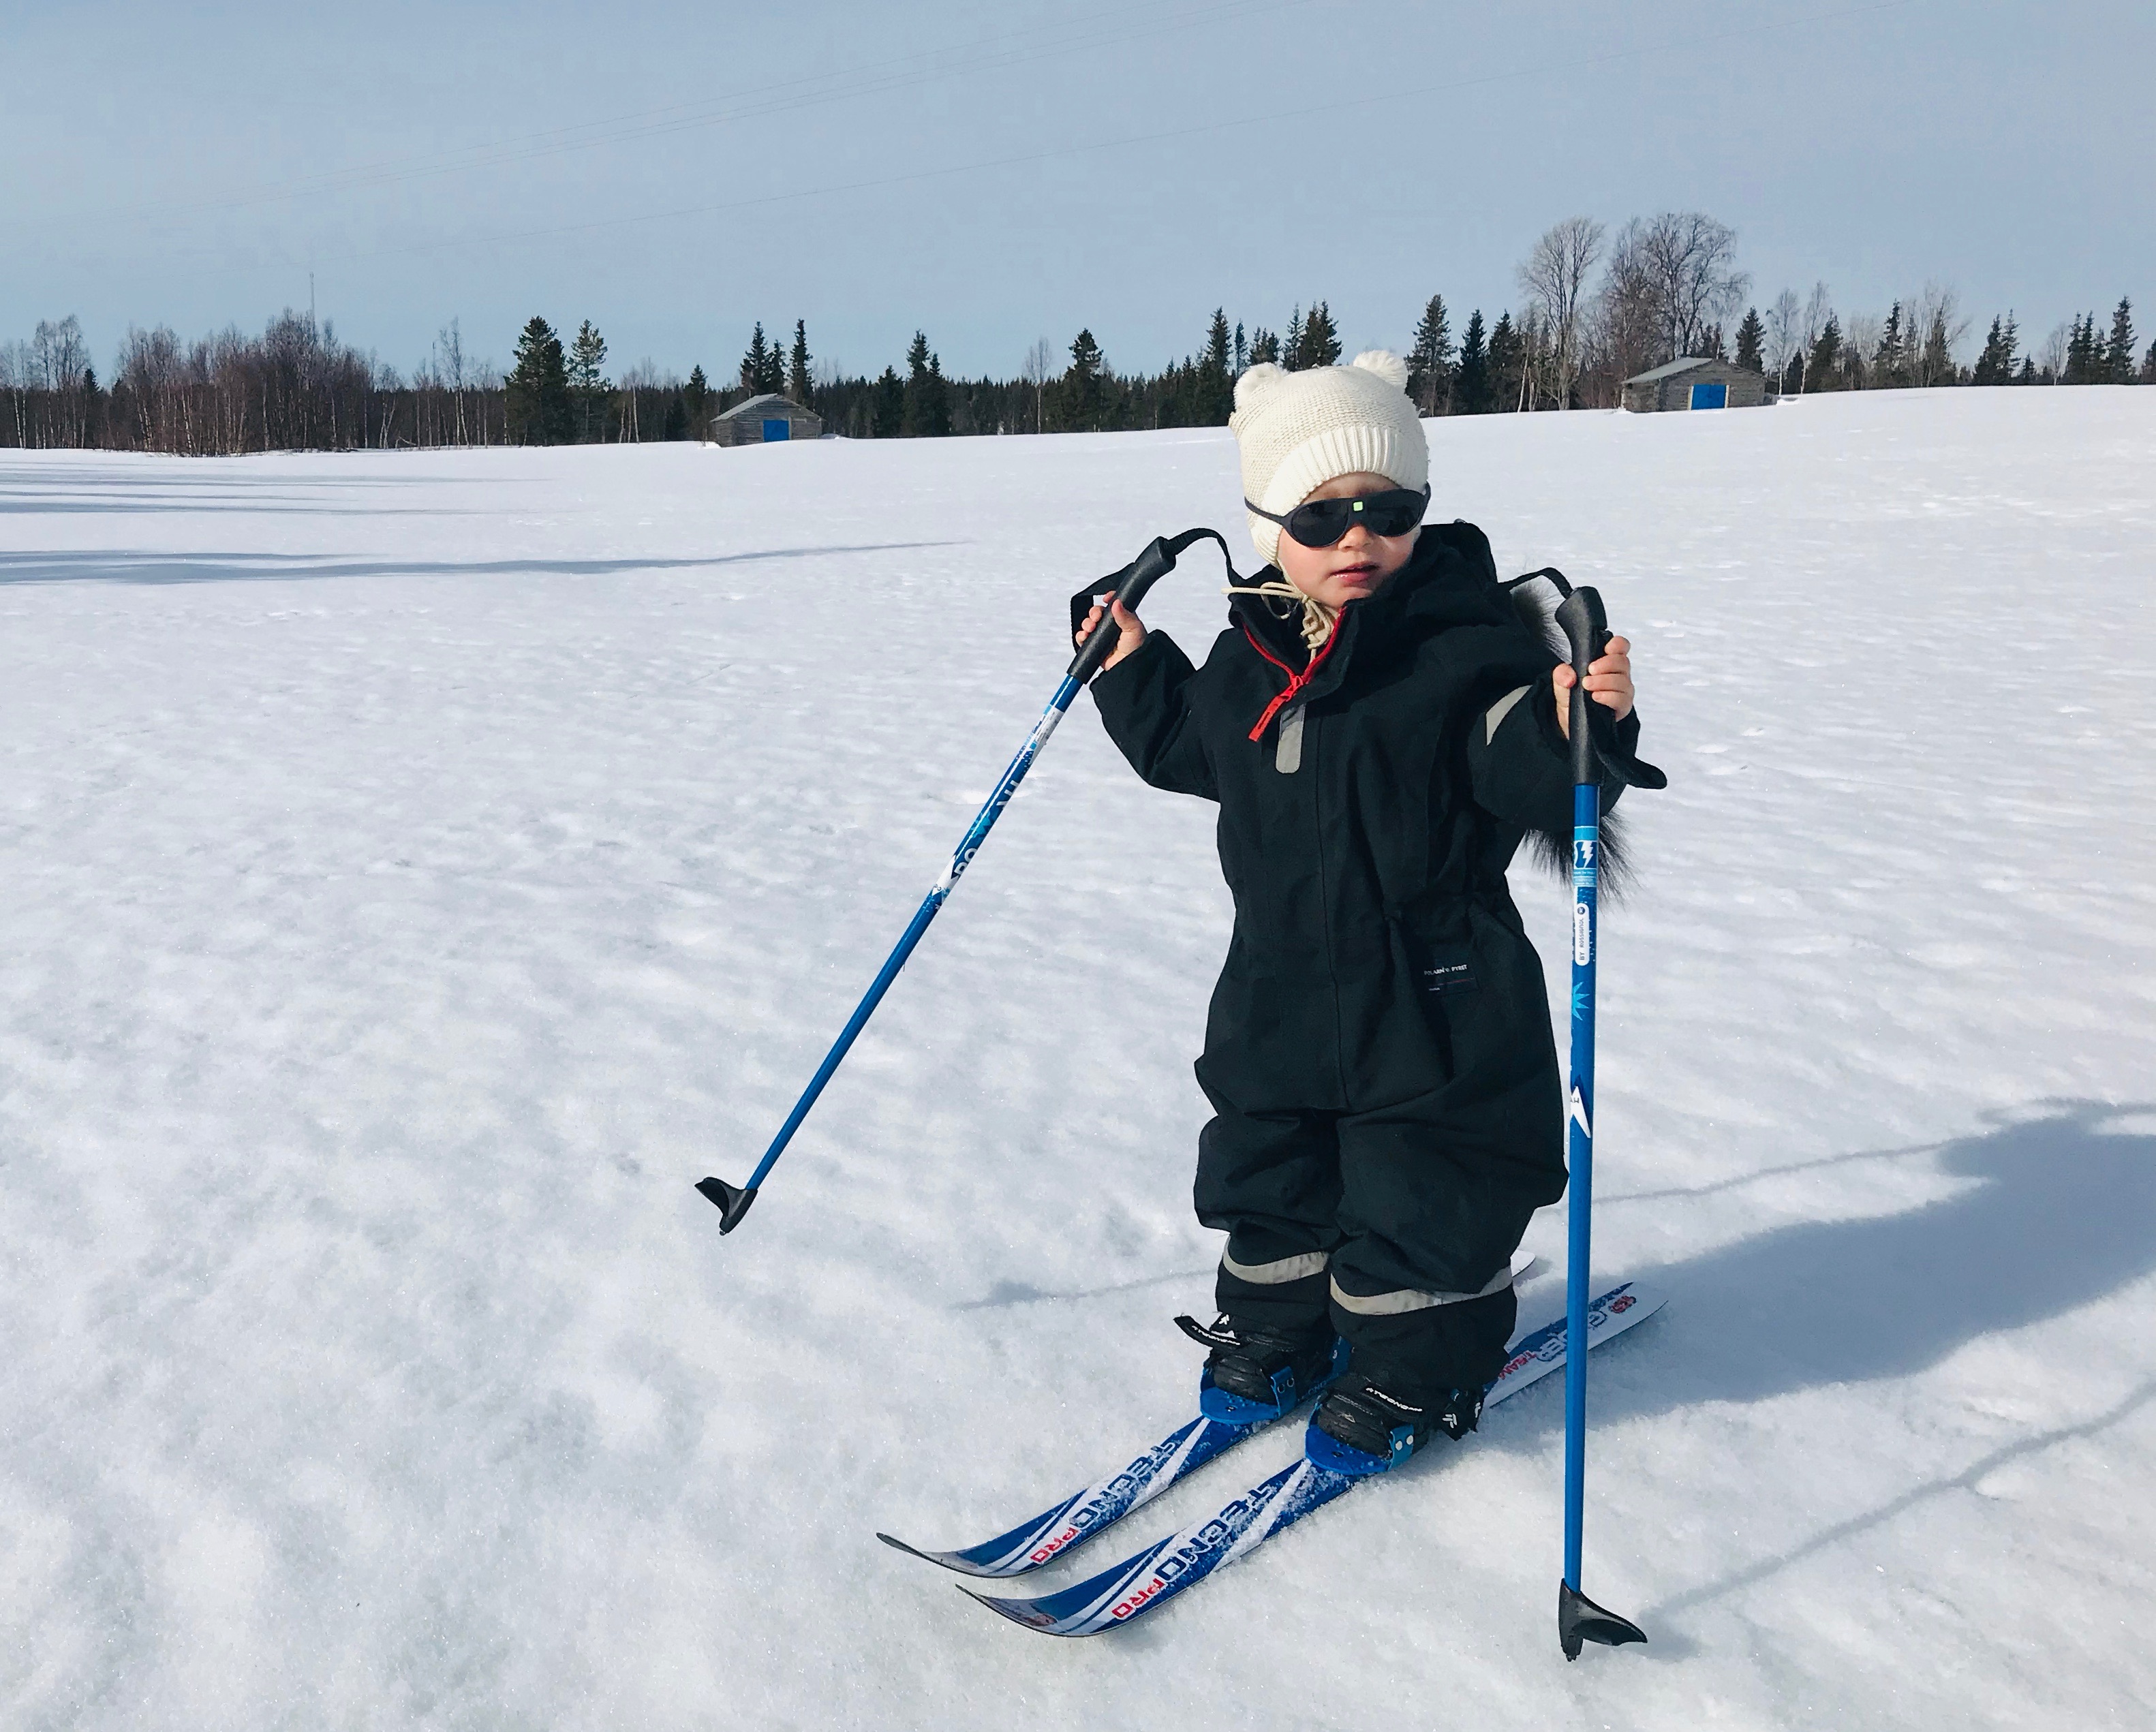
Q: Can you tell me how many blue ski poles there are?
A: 2